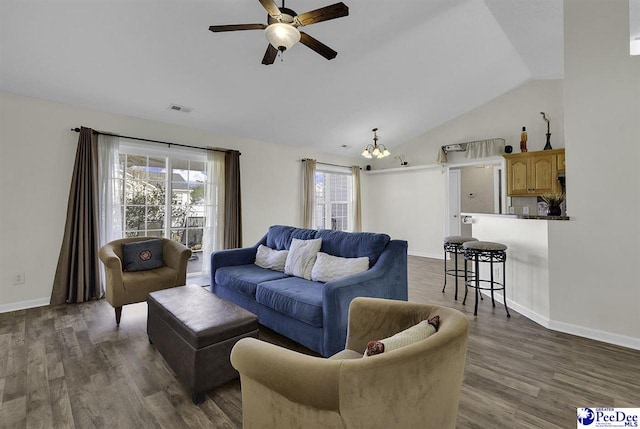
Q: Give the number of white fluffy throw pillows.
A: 3